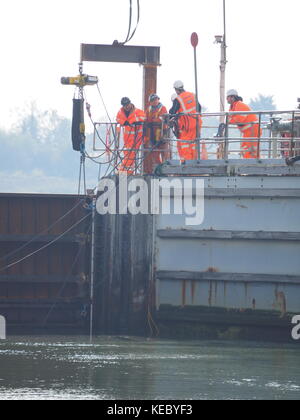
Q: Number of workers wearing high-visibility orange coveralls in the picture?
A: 4